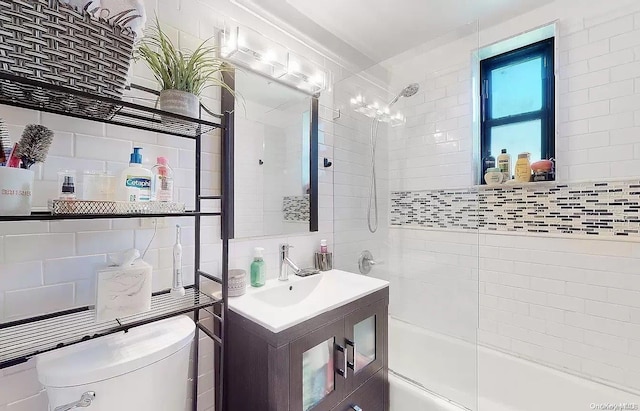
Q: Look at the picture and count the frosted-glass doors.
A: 2